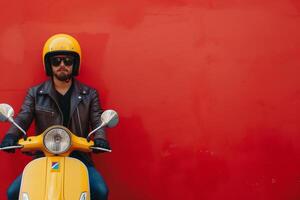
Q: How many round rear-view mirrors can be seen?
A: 2